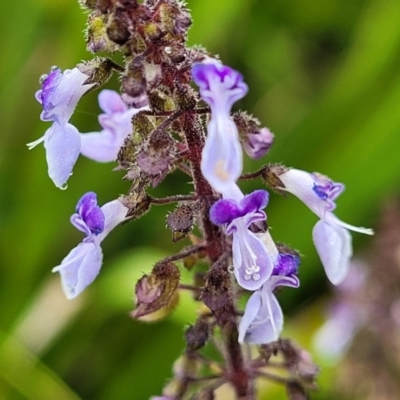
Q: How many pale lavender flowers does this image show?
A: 7